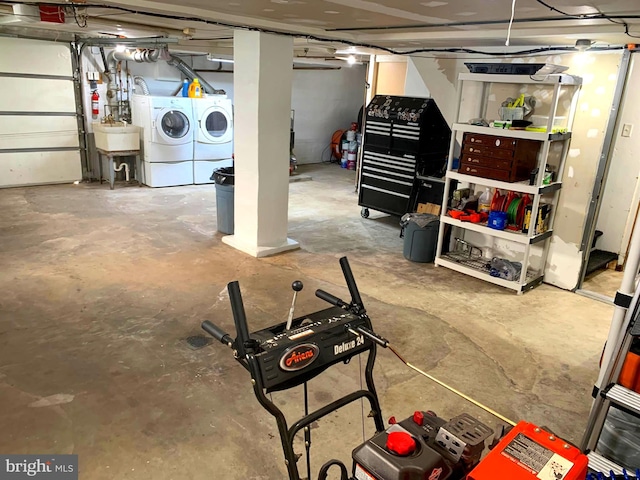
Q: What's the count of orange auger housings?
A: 1